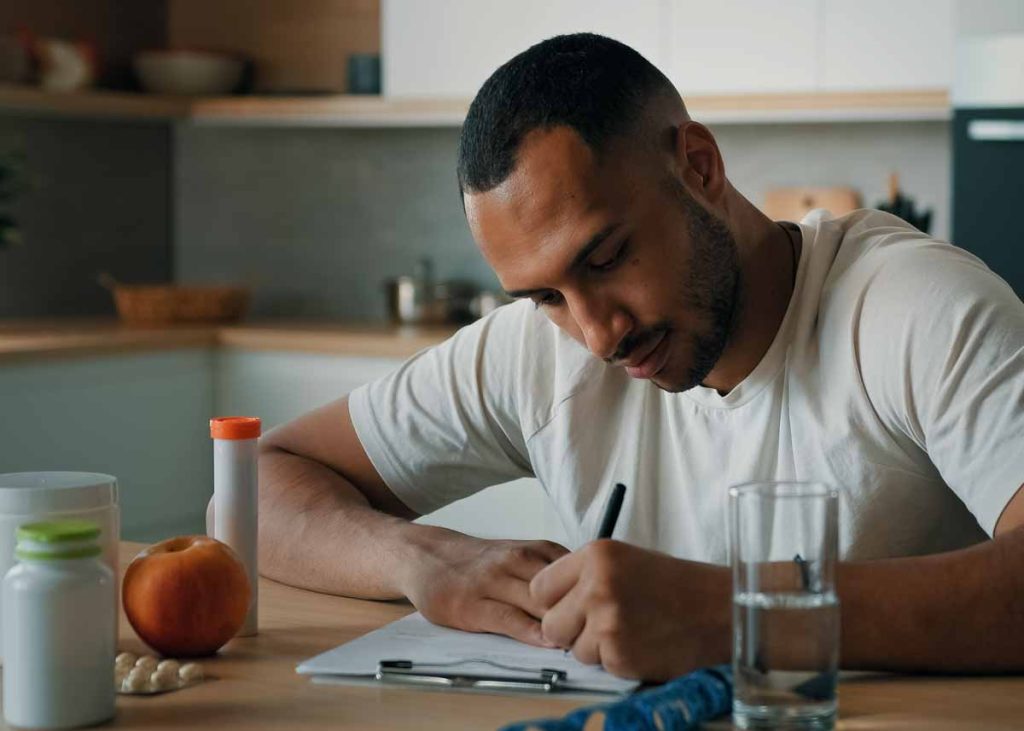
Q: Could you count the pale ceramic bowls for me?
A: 1